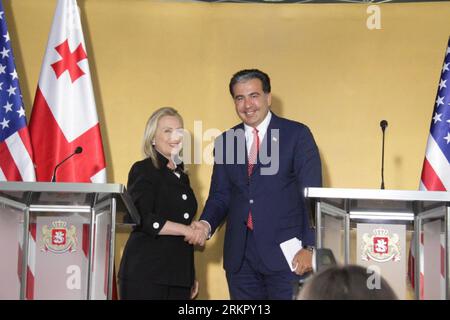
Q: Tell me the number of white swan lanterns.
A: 0